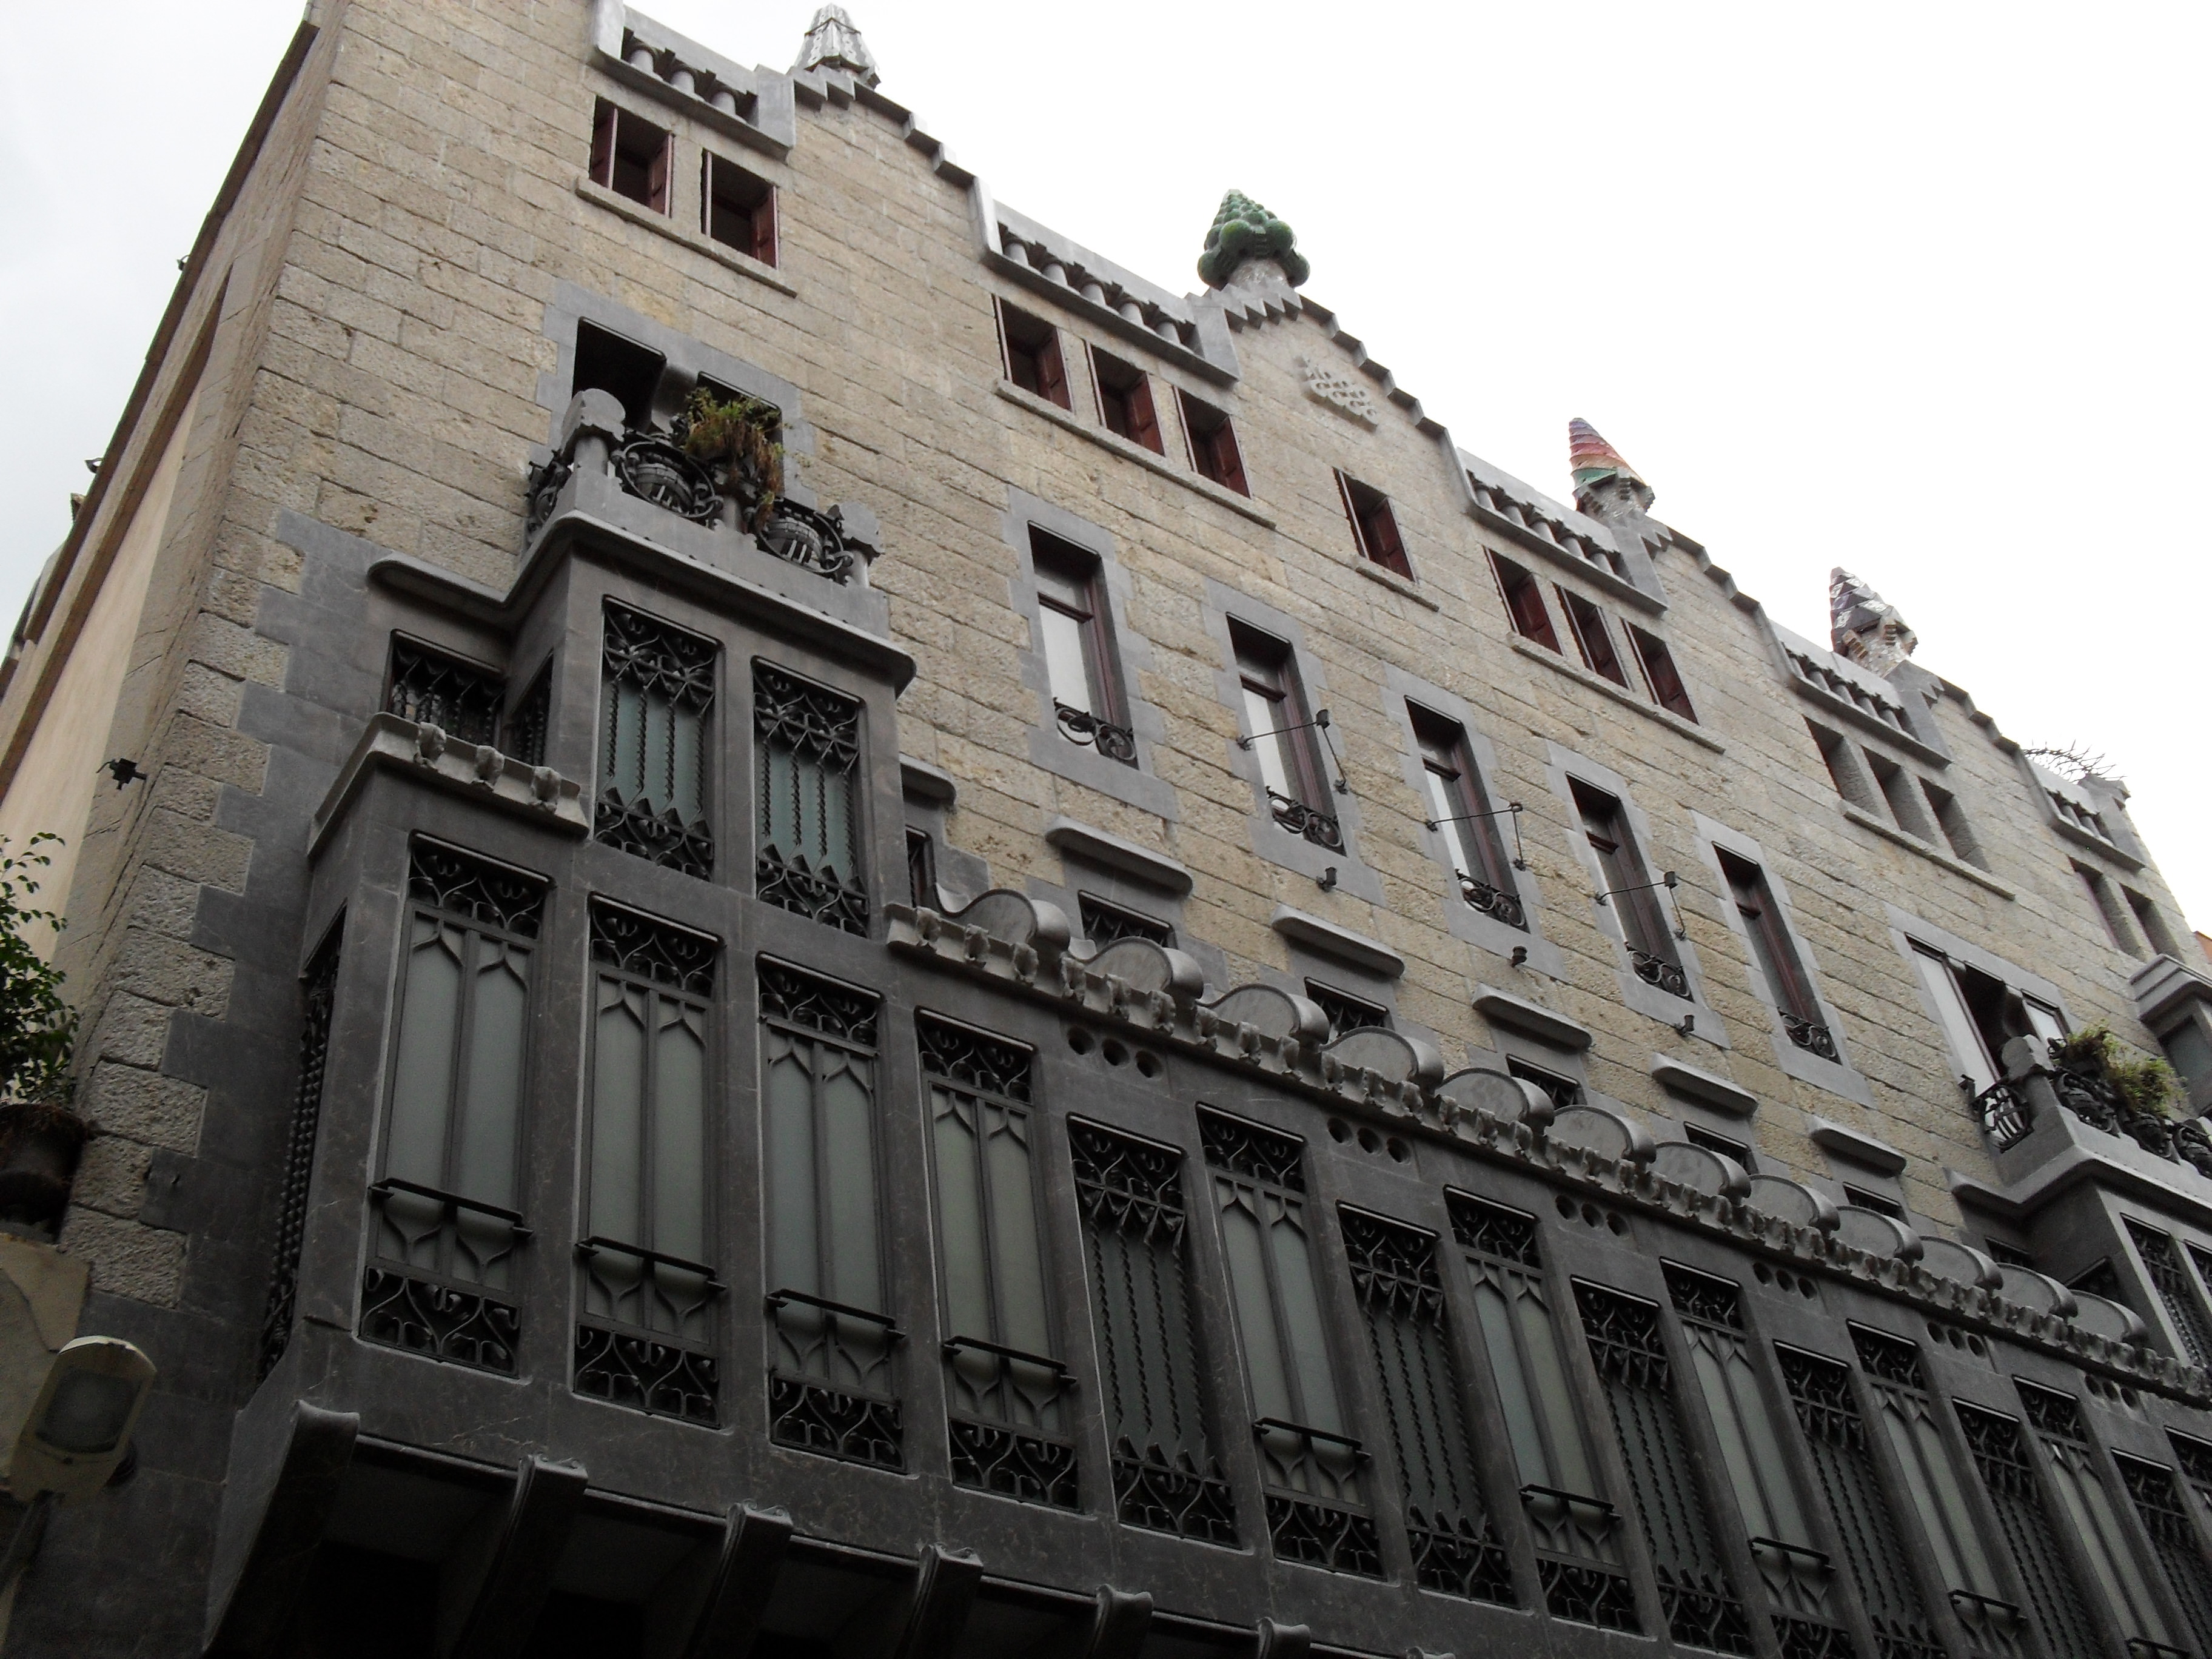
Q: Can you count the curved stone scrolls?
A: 12